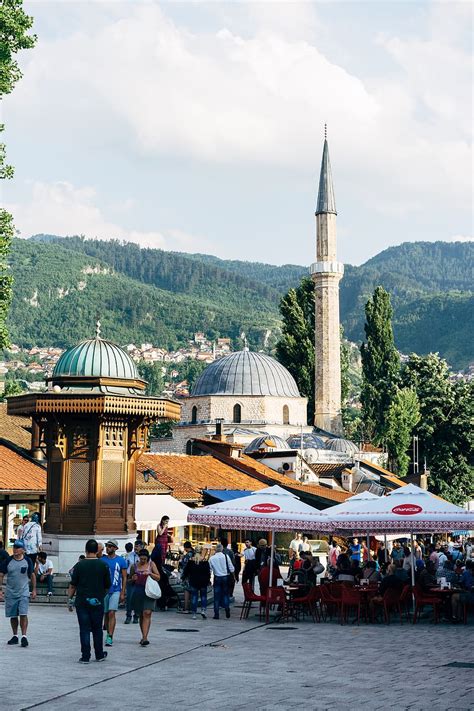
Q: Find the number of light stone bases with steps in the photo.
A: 1